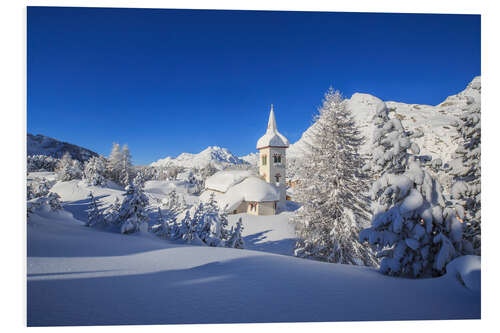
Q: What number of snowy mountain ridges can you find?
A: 3